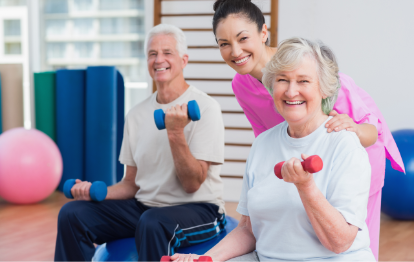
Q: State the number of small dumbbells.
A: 4